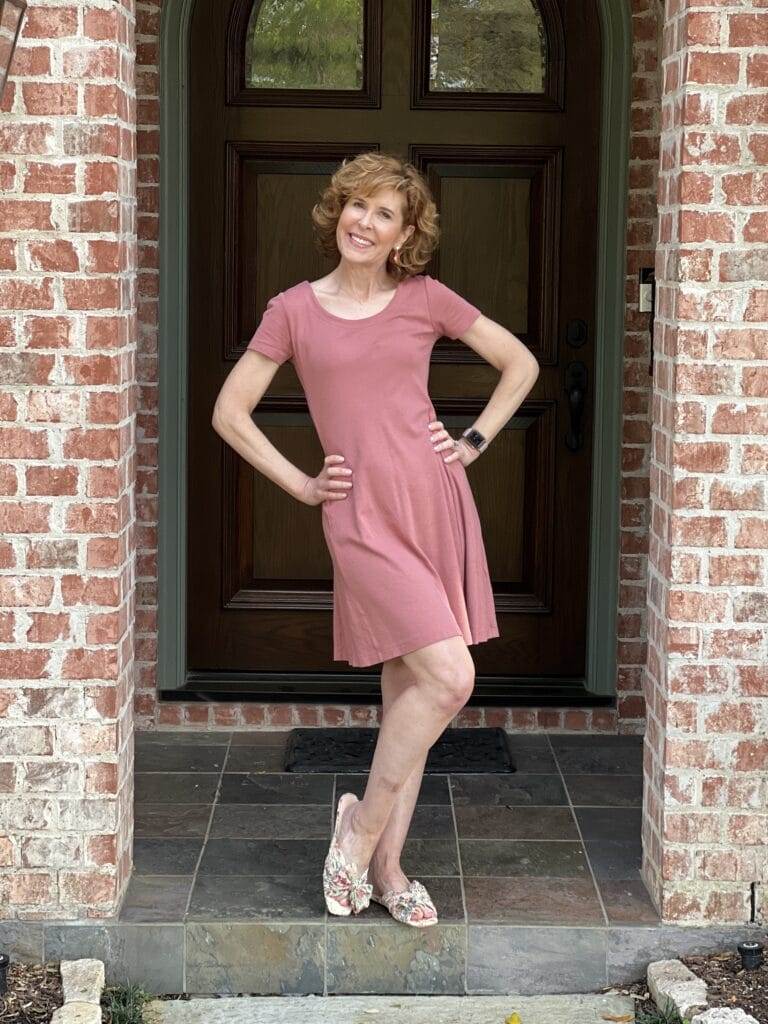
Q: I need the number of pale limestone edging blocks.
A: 4